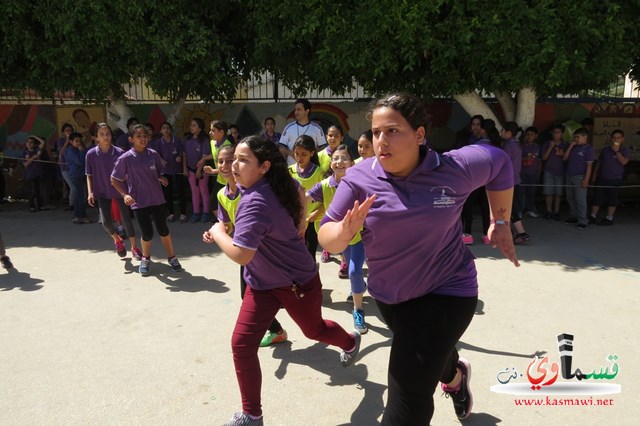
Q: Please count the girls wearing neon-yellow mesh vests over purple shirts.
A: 6